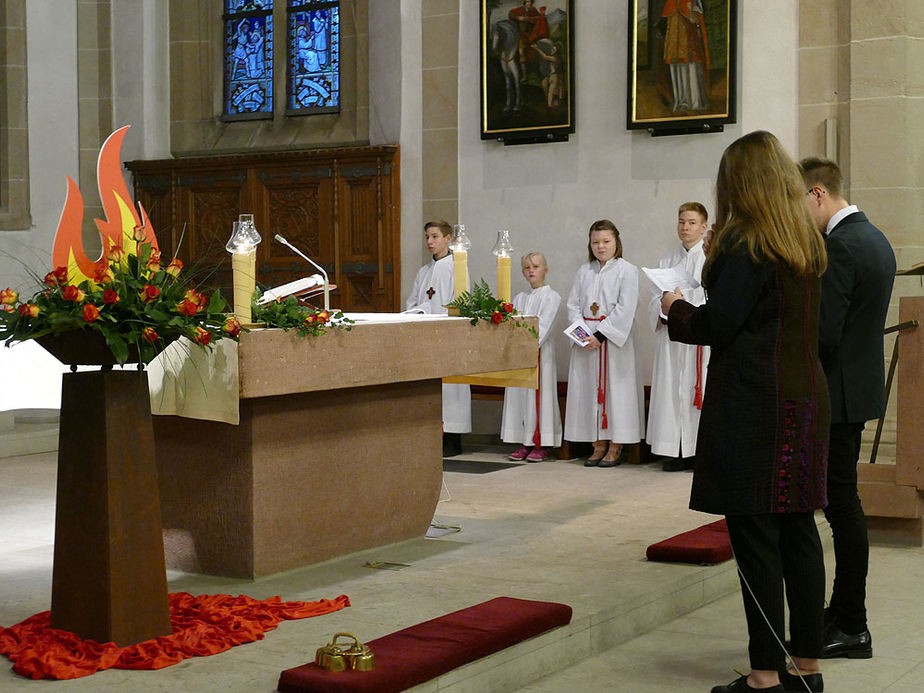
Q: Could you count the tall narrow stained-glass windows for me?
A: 2